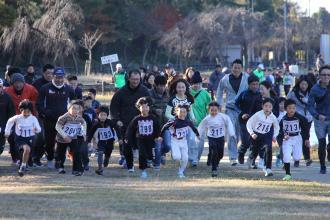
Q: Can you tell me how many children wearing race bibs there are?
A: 8